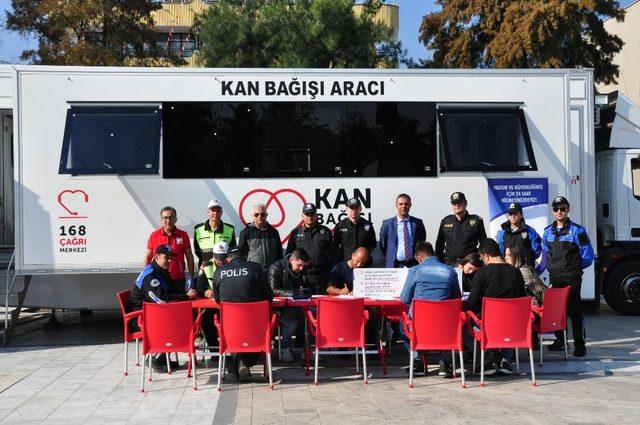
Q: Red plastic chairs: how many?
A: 7